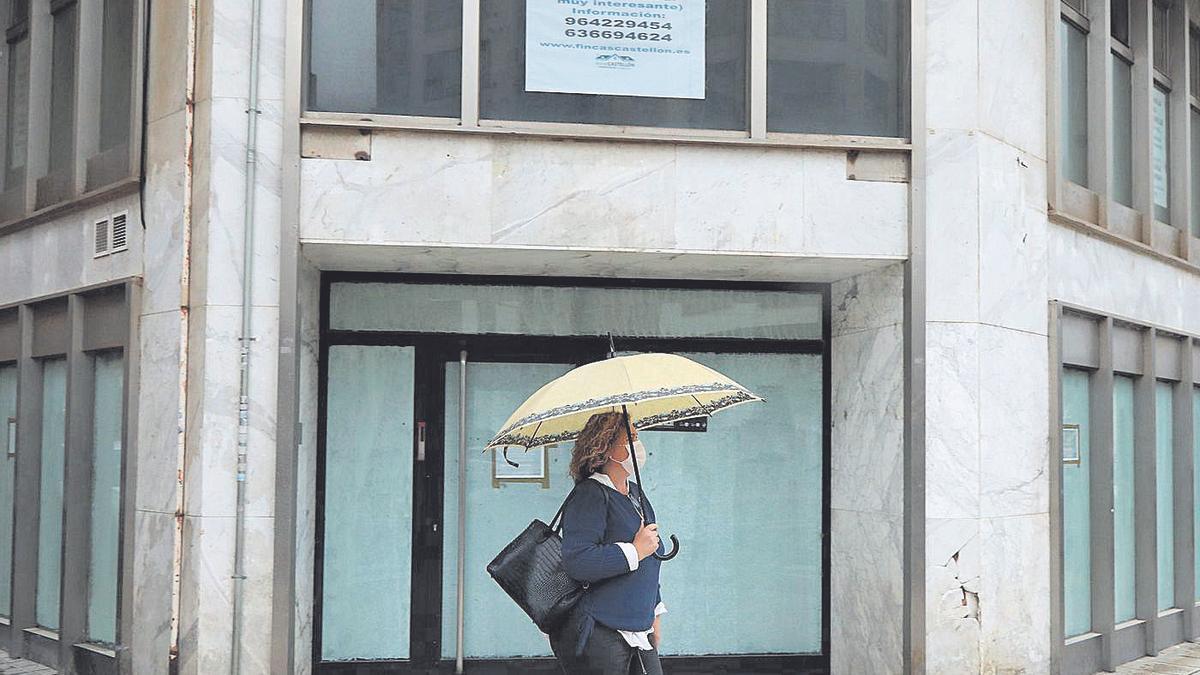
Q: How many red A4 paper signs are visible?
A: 0